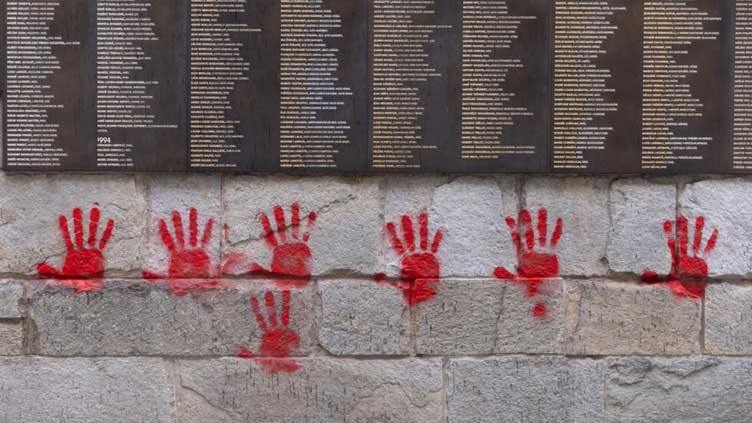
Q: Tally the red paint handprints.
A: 7